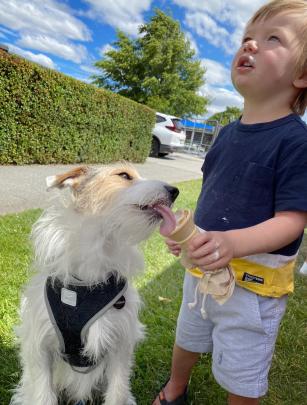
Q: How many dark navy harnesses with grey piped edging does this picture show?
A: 1